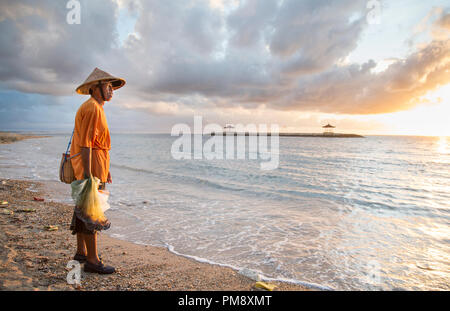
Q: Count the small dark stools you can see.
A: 0